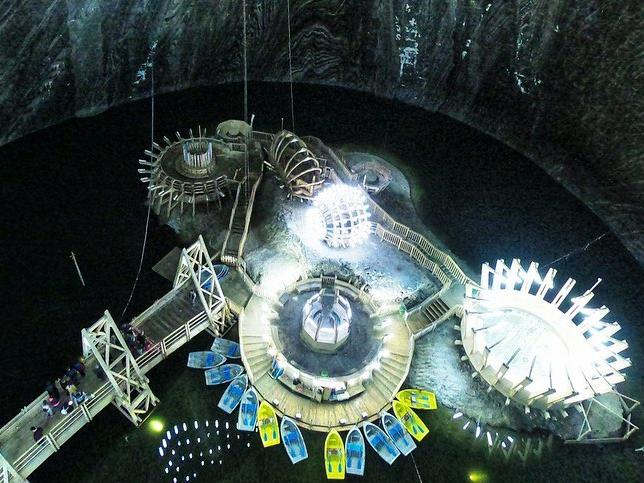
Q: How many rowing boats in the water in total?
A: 13